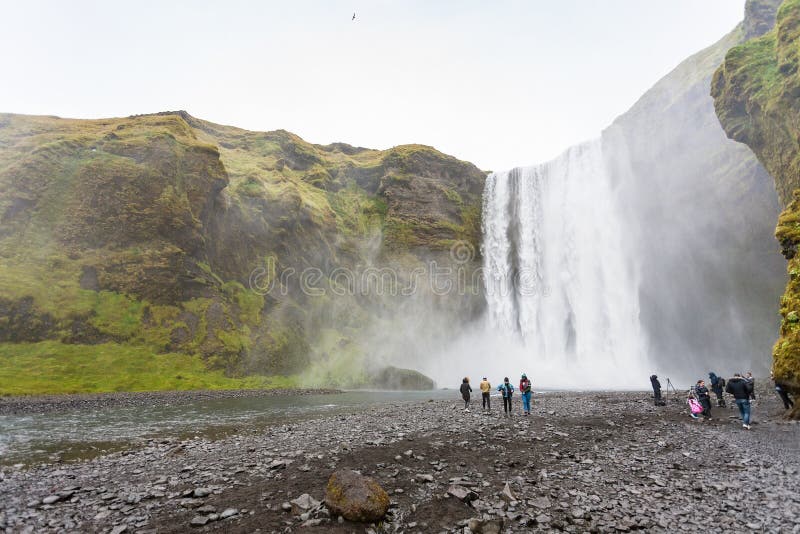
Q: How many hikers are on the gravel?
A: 11